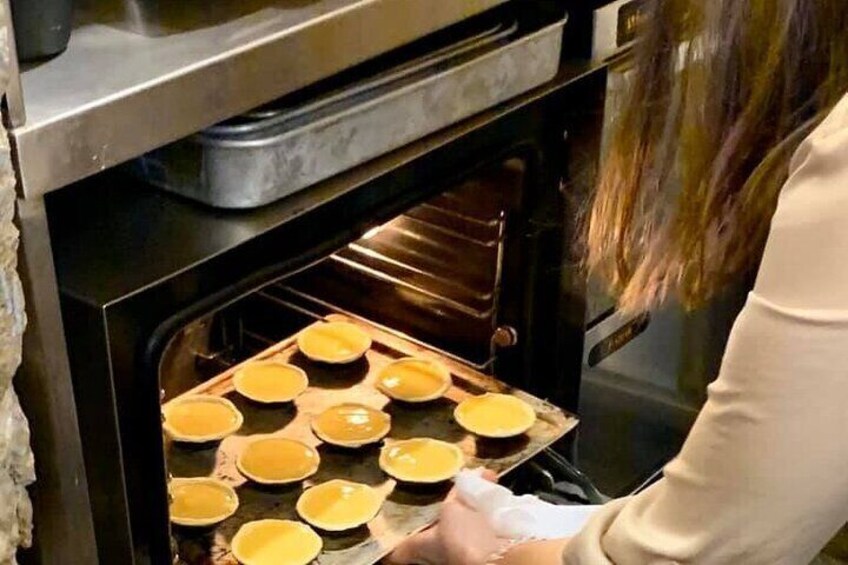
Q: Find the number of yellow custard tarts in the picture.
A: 11